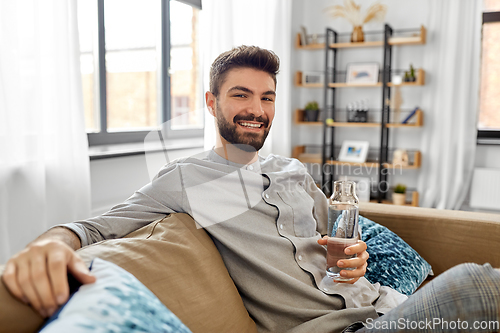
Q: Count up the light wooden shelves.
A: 5